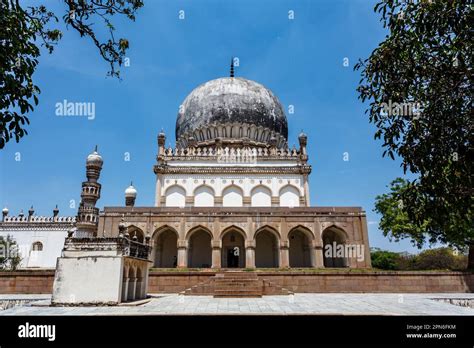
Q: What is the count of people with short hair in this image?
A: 0